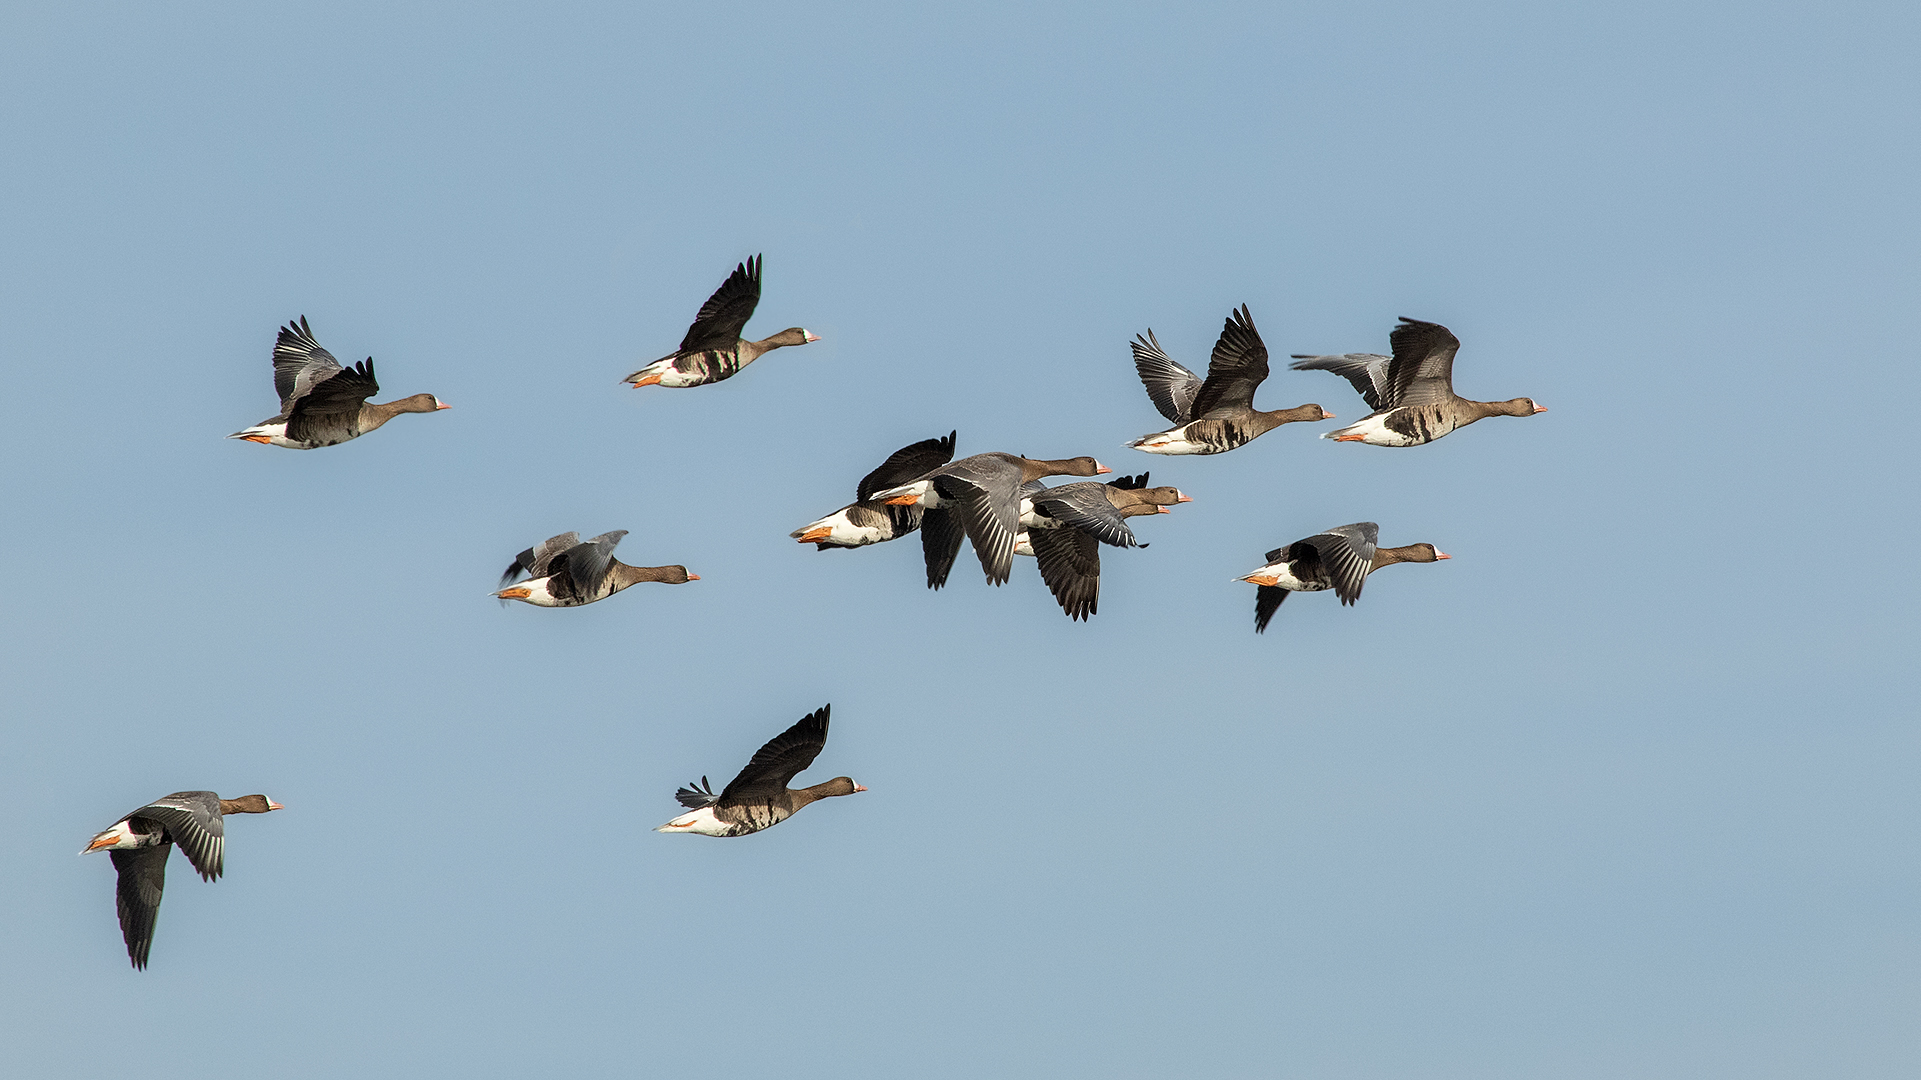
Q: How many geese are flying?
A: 12